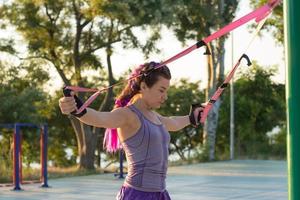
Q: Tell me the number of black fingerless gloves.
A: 2